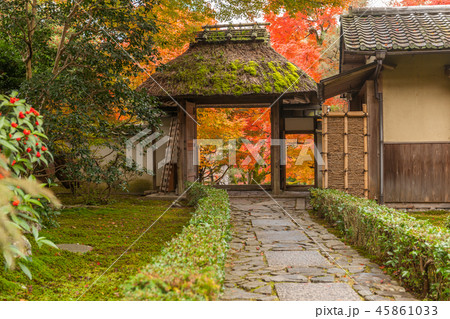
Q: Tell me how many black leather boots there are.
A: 0